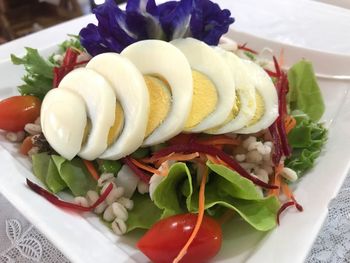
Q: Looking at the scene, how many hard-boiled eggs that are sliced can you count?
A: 1